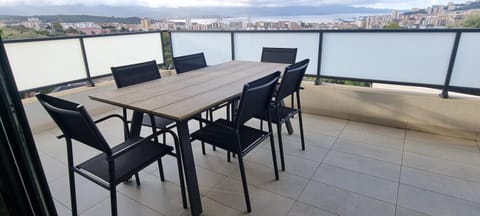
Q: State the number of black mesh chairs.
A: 6